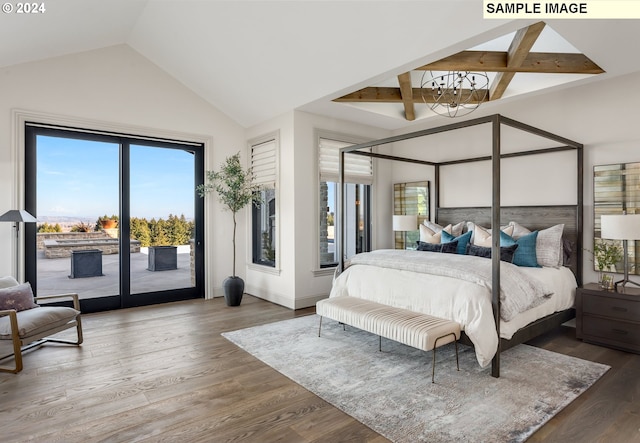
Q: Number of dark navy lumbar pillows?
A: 2